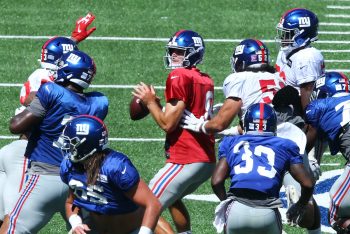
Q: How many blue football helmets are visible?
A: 8